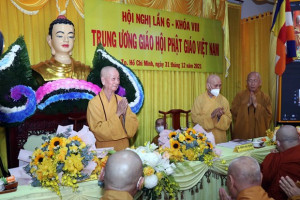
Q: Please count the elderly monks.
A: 3